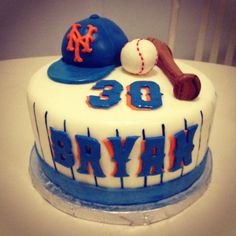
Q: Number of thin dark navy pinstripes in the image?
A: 9